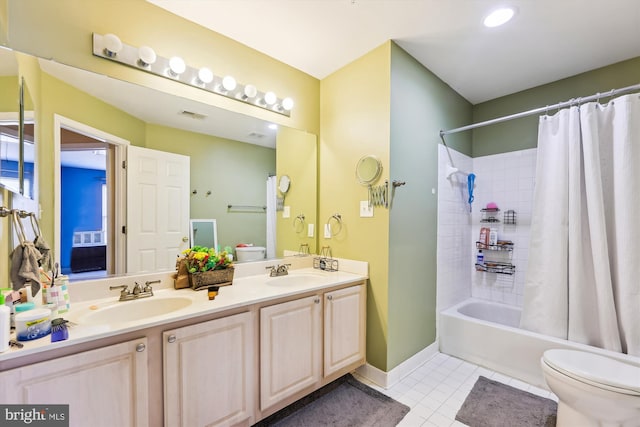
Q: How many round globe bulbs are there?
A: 8